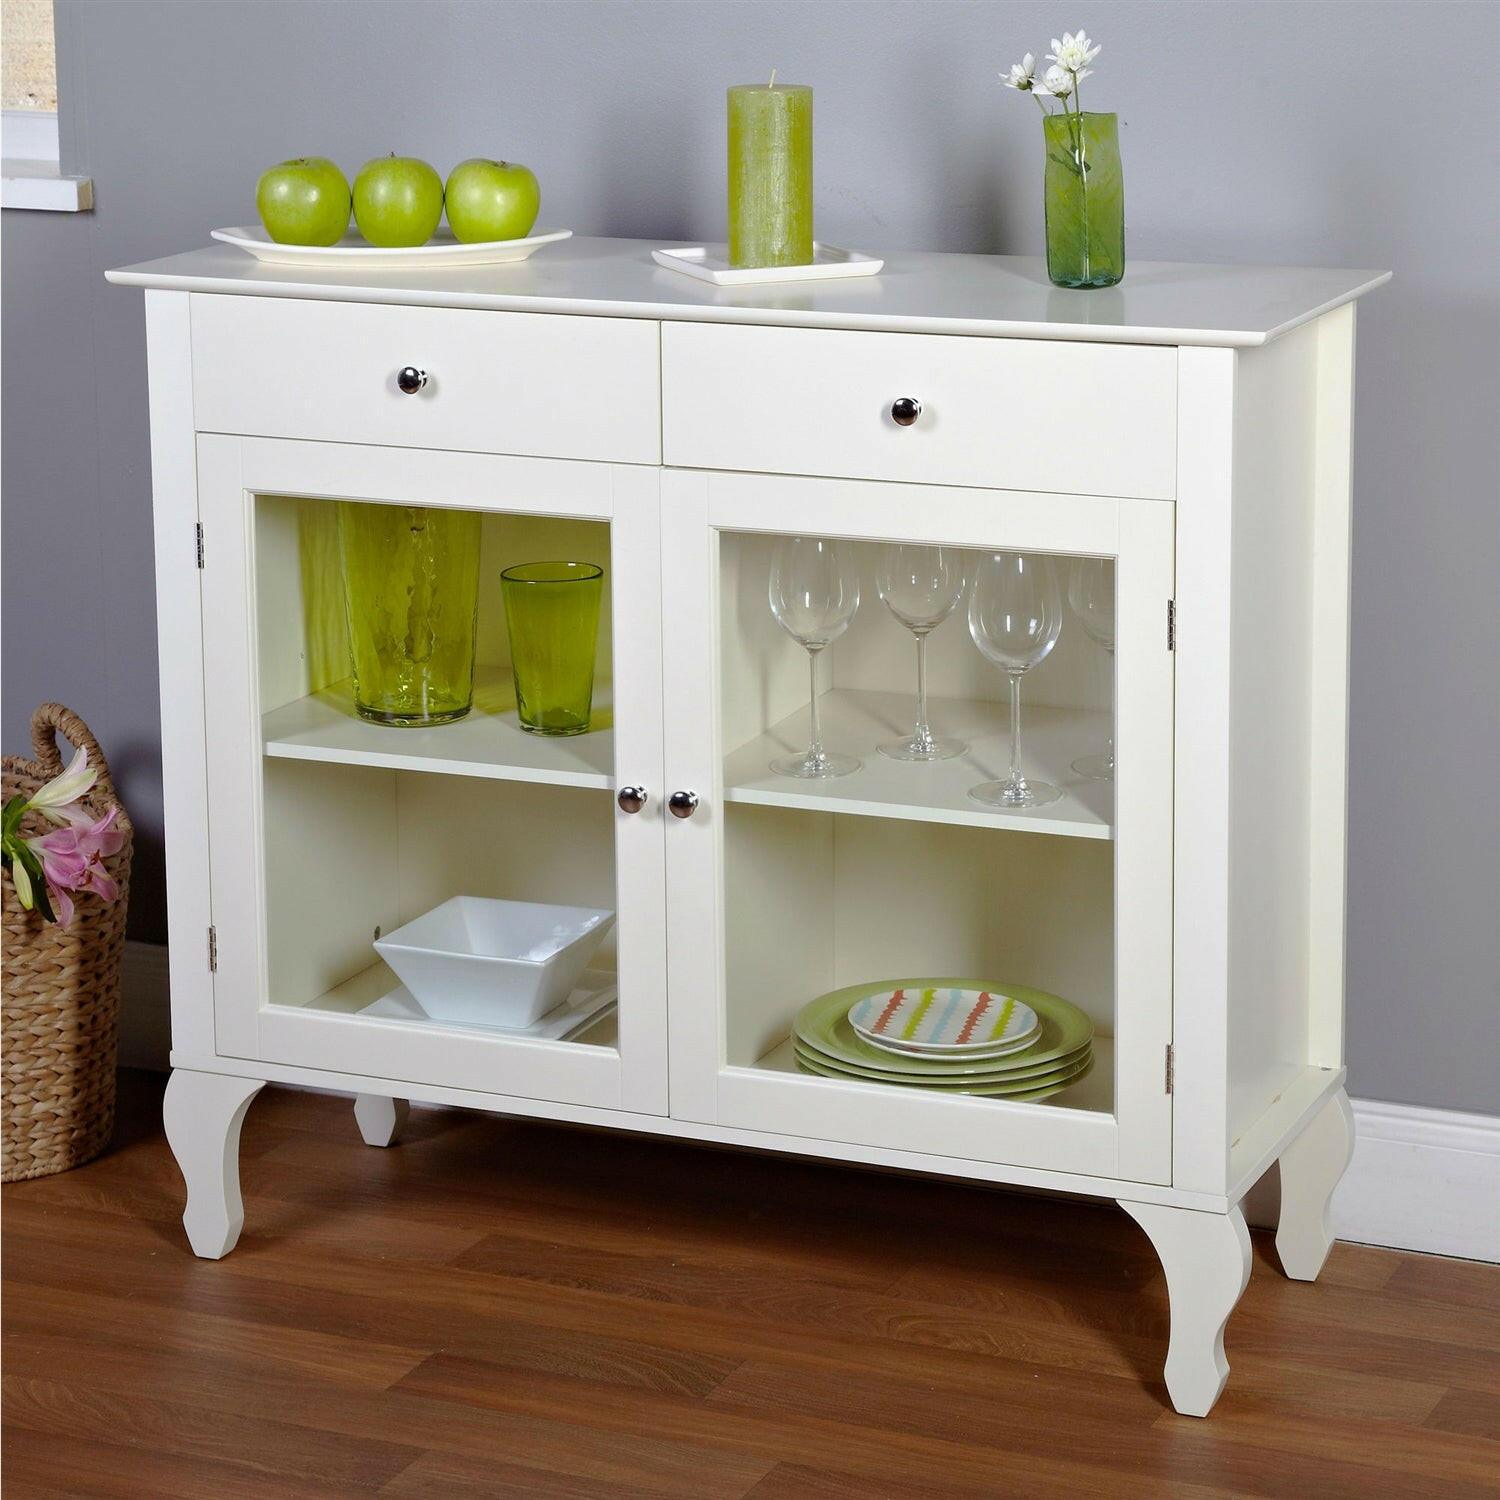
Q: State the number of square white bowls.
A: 1